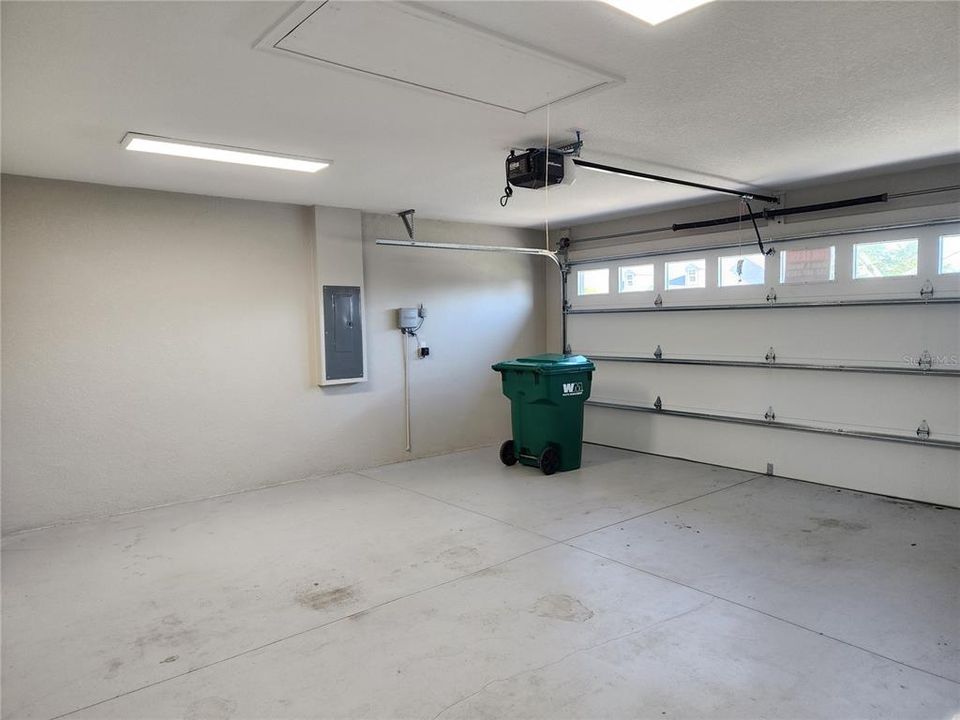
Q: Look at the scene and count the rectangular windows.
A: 7